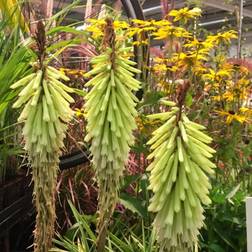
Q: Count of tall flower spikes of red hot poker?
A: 3